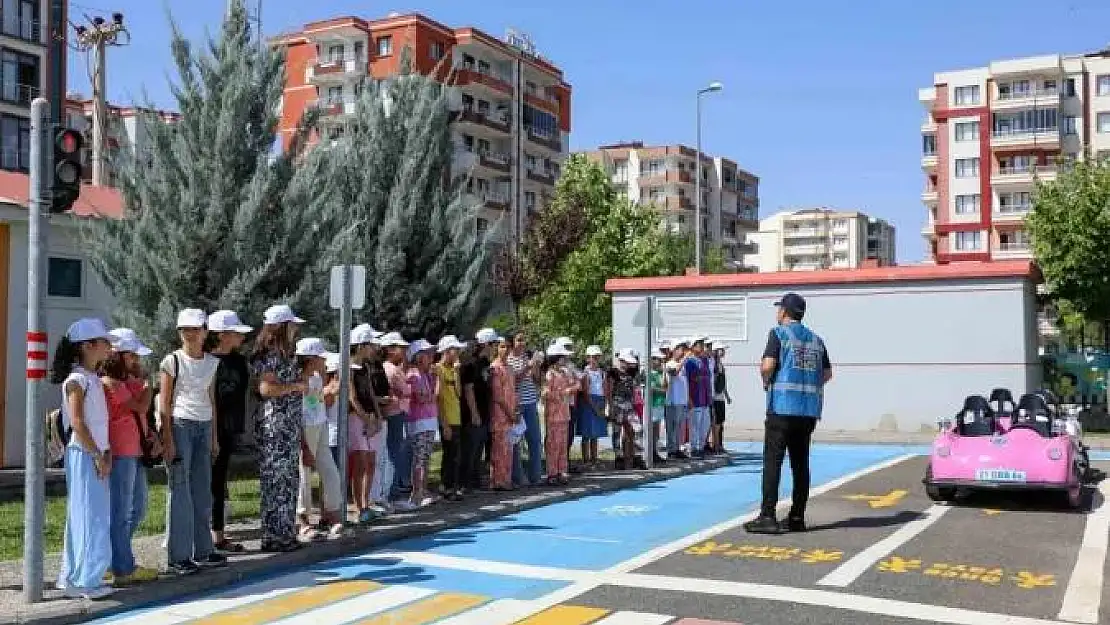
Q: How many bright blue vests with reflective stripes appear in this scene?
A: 1